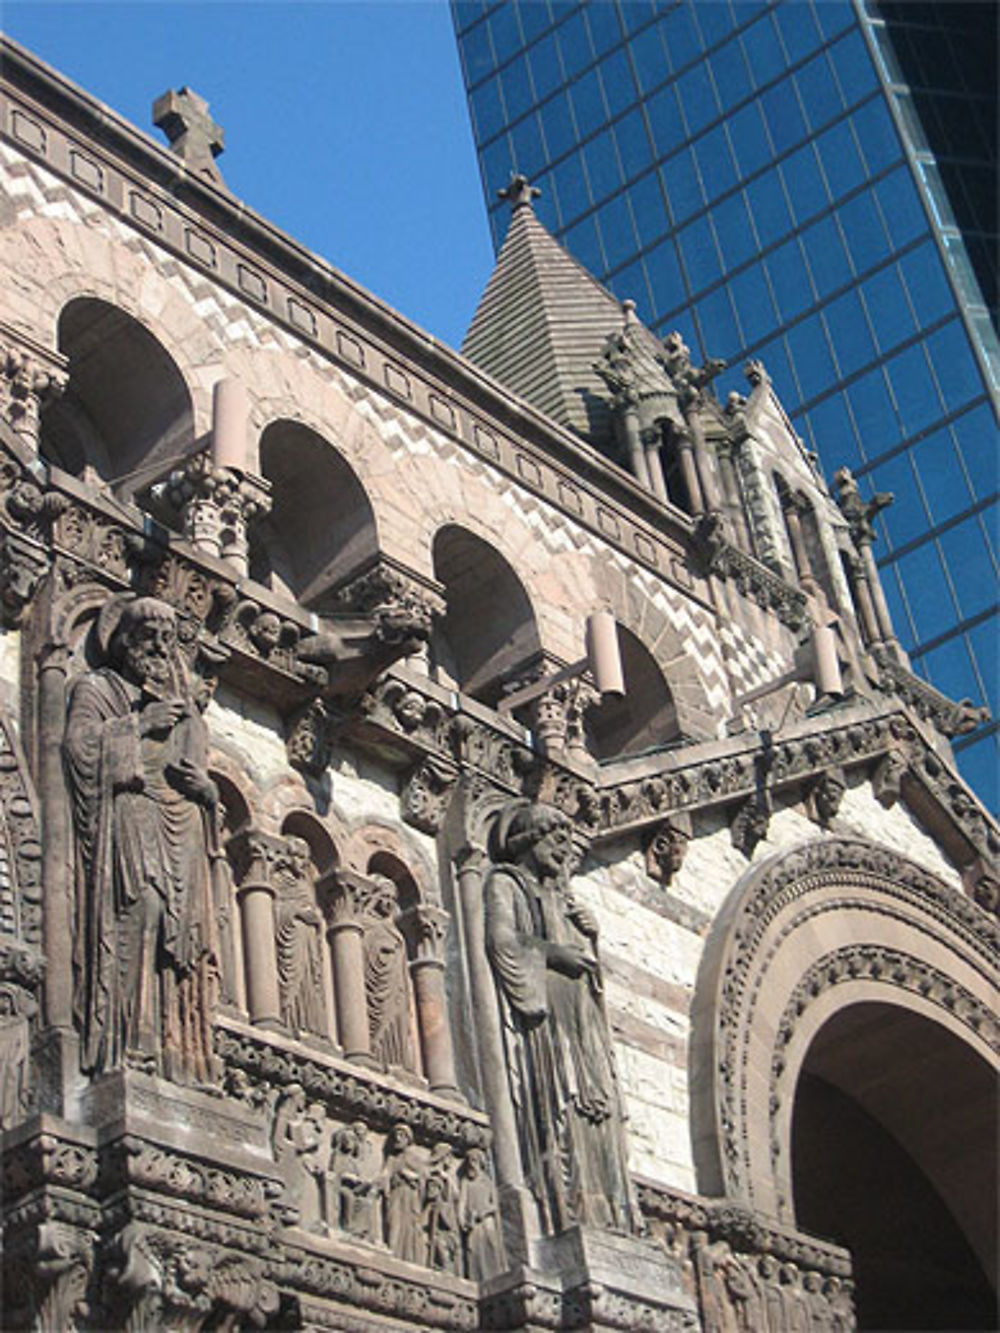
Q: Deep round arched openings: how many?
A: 5